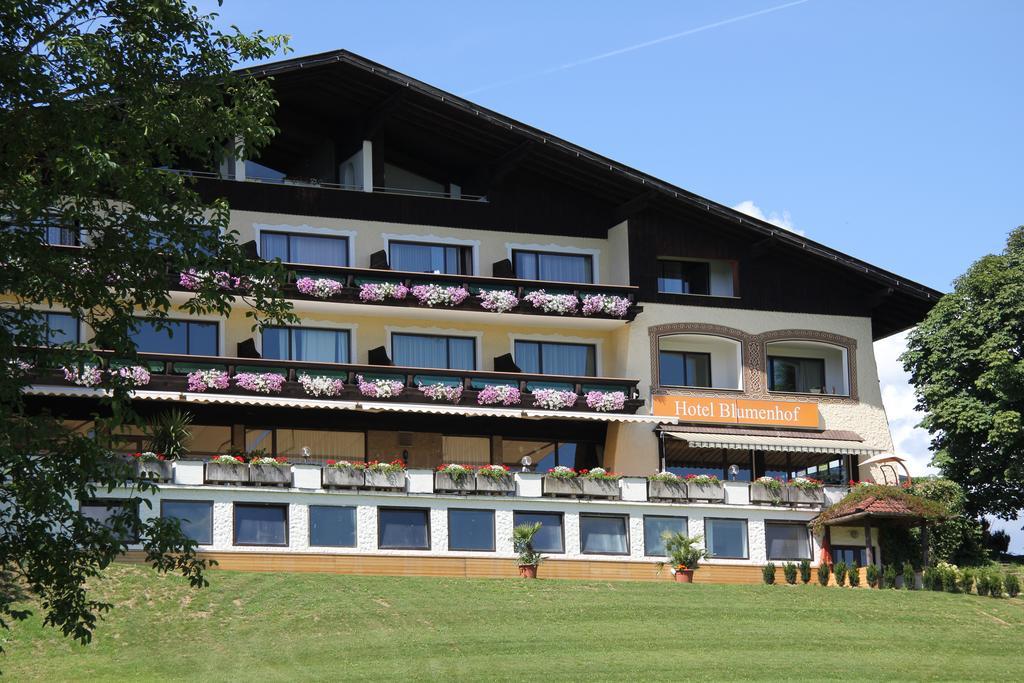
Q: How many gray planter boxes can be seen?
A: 13